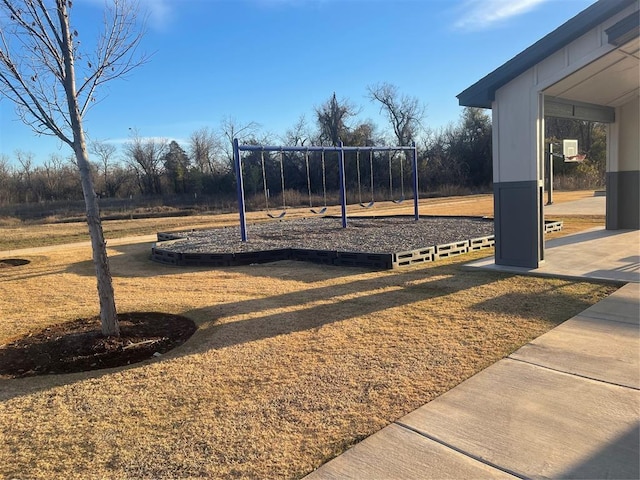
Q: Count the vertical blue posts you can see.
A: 3